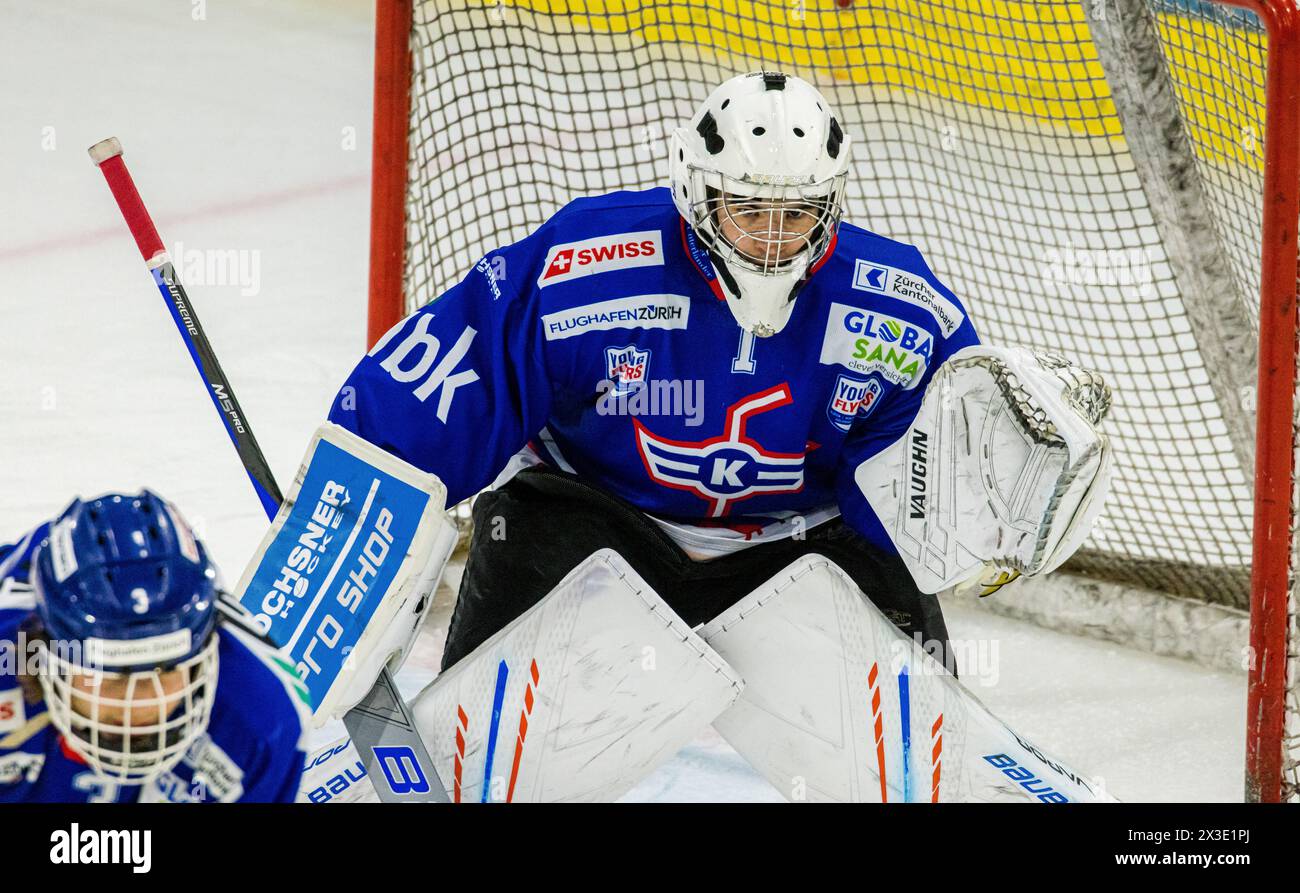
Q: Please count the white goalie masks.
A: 1